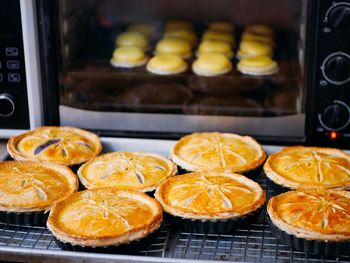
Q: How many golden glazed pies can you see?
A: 8